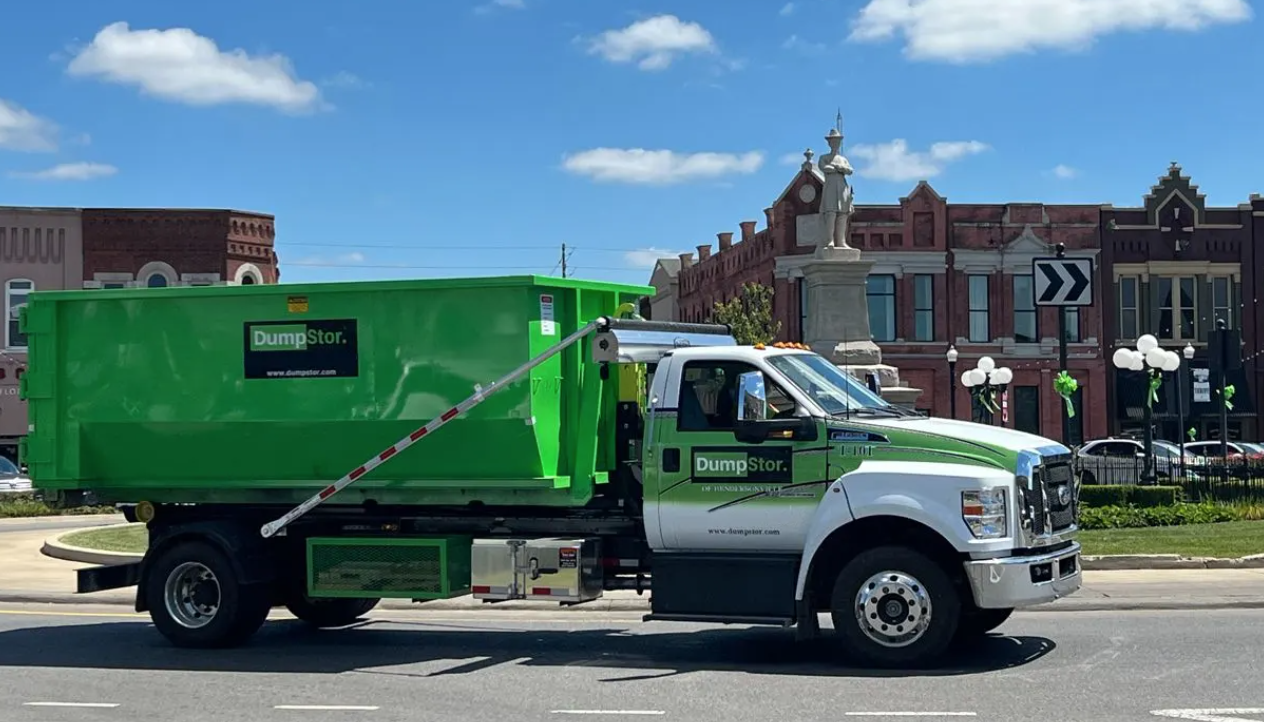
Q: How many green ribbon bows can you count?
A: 5